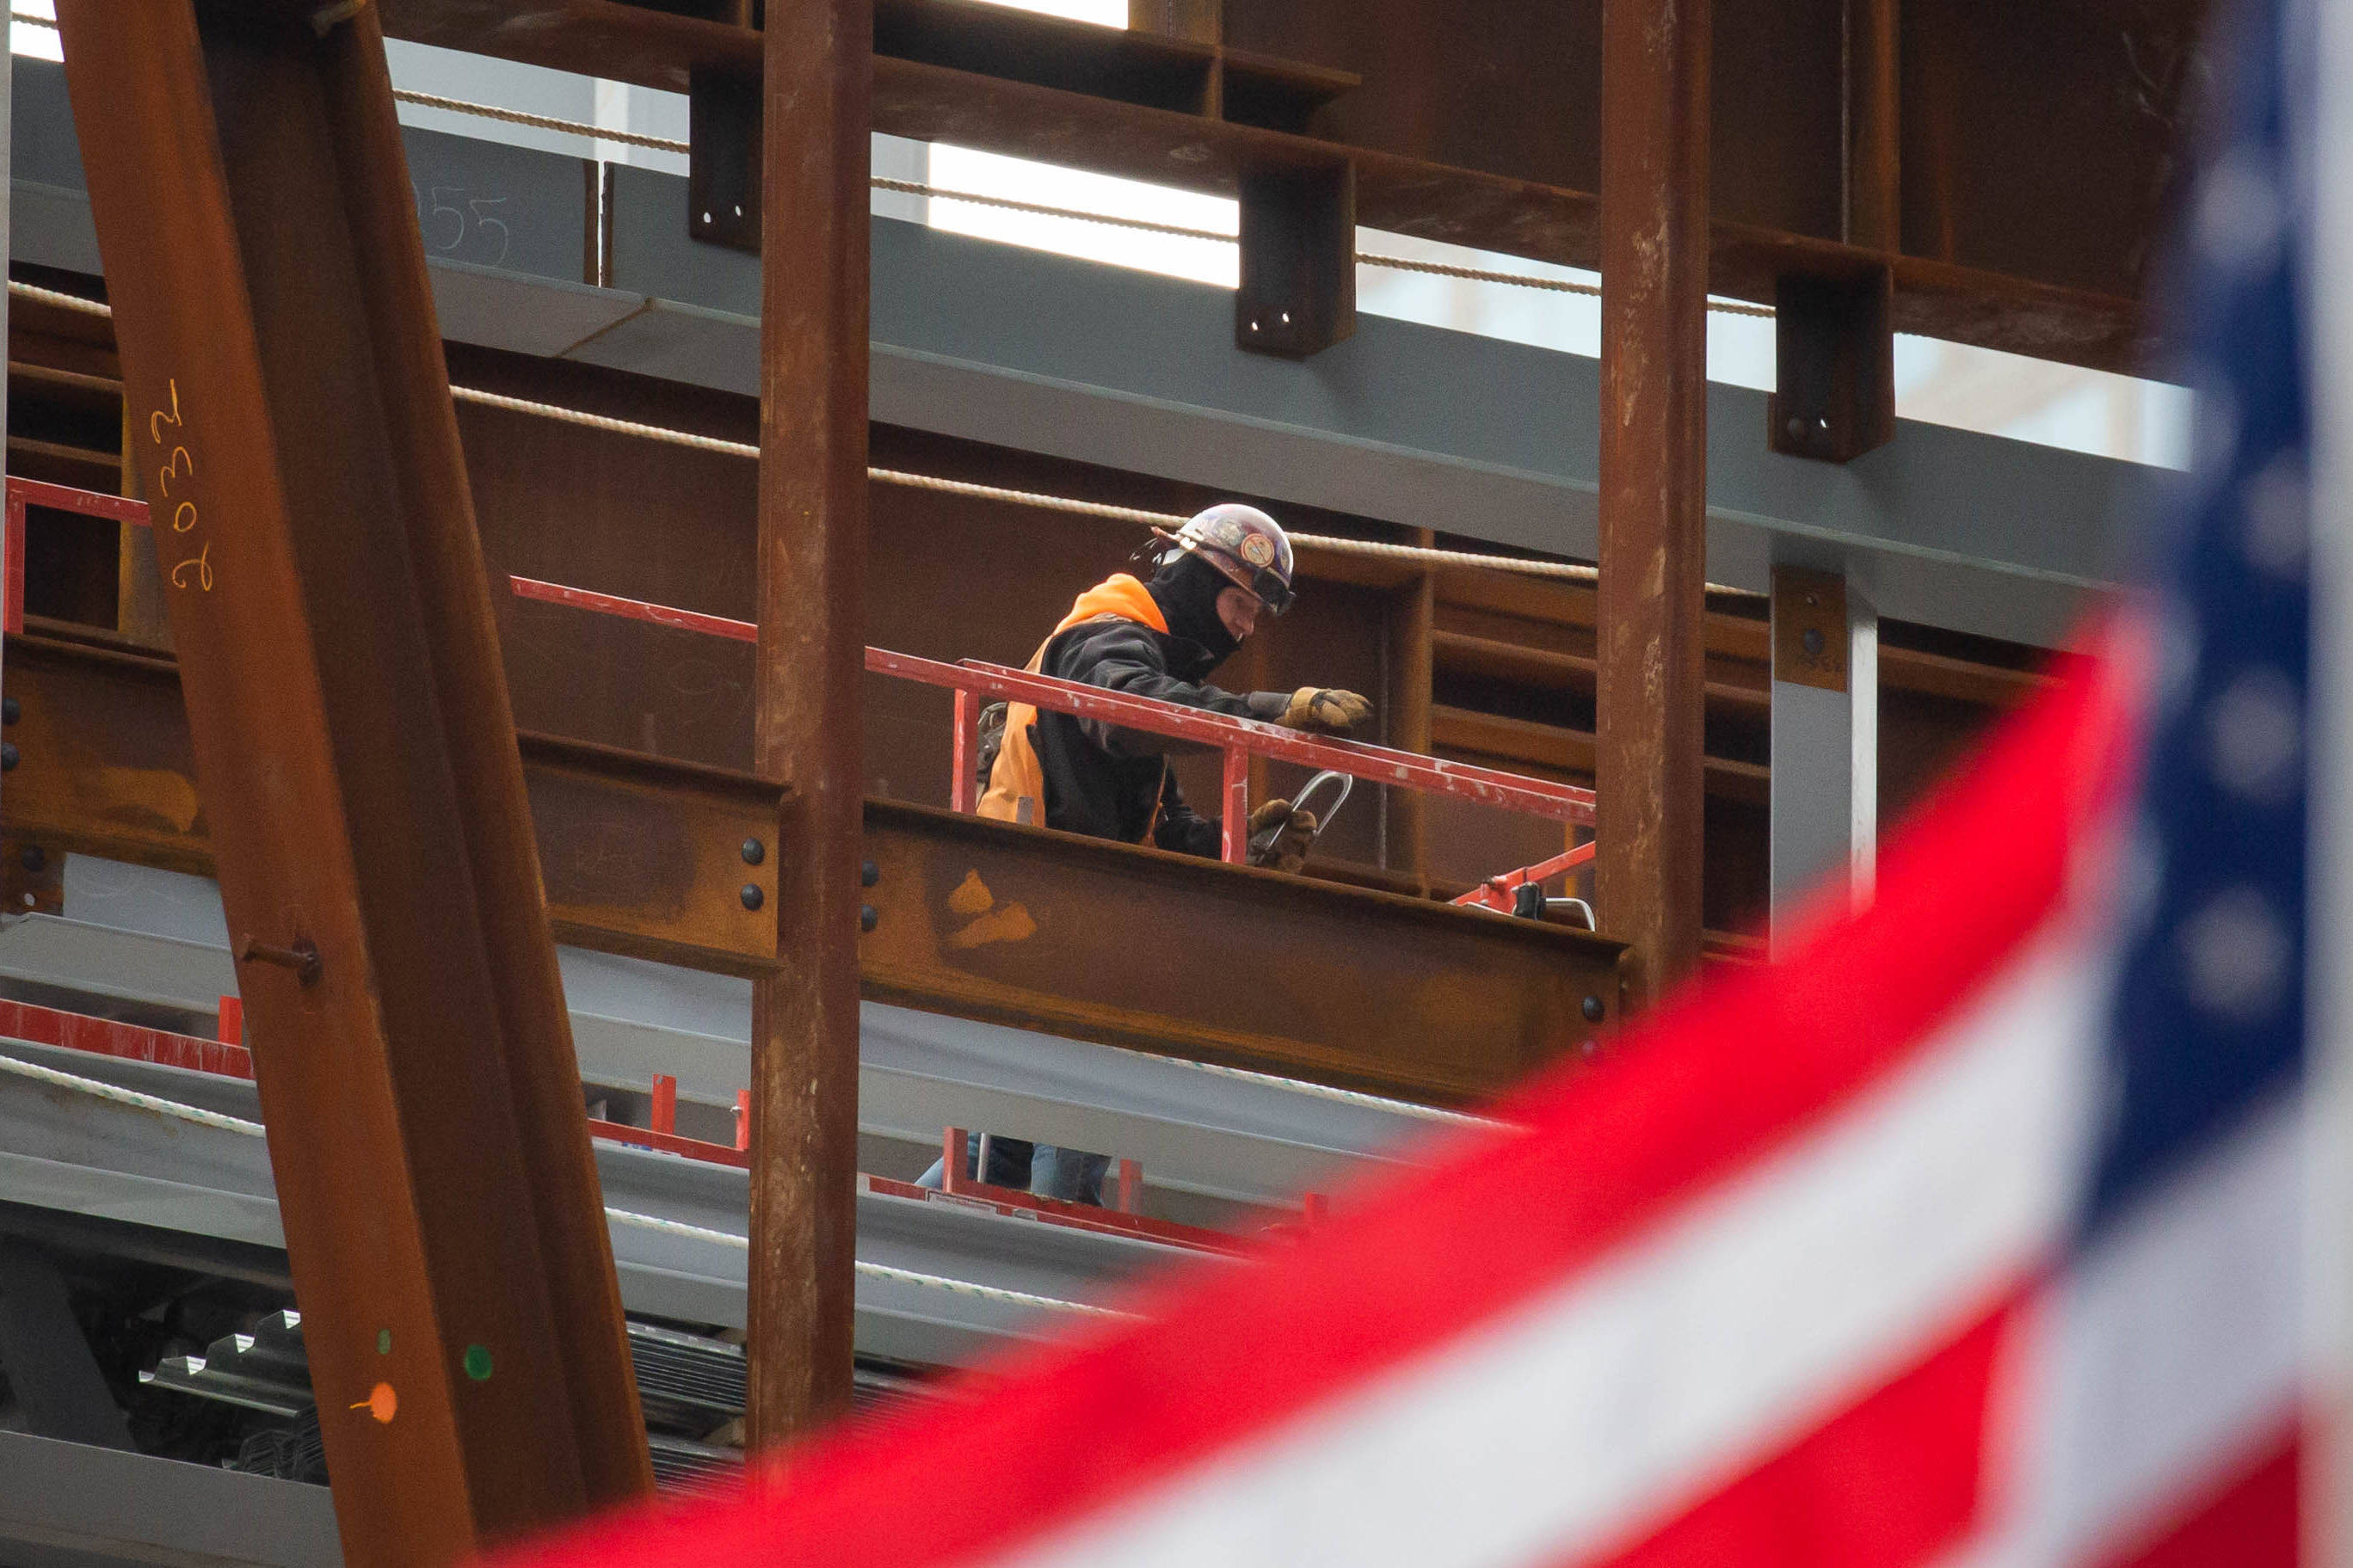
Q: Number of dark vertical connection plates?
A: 3